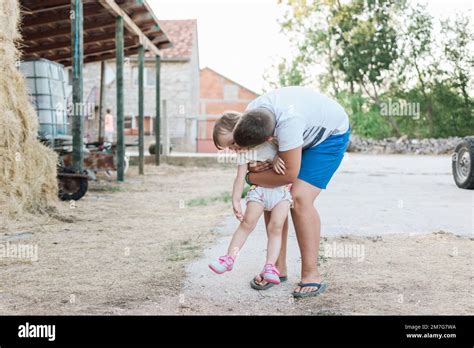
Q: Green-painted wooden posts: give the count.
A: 4